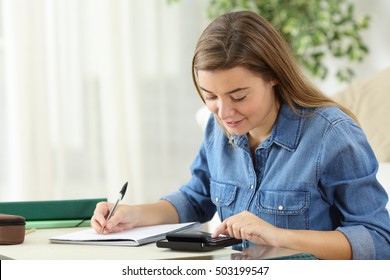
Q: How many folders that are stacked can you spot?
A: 2